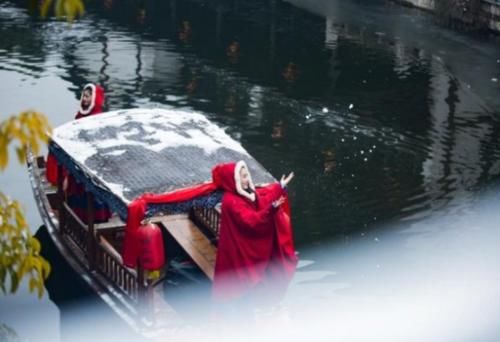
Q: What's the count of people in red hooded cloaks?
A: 2